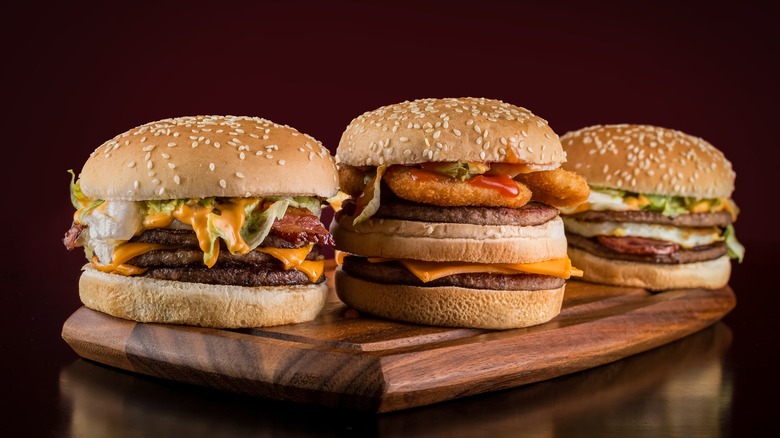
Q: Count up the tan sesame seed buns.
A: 3